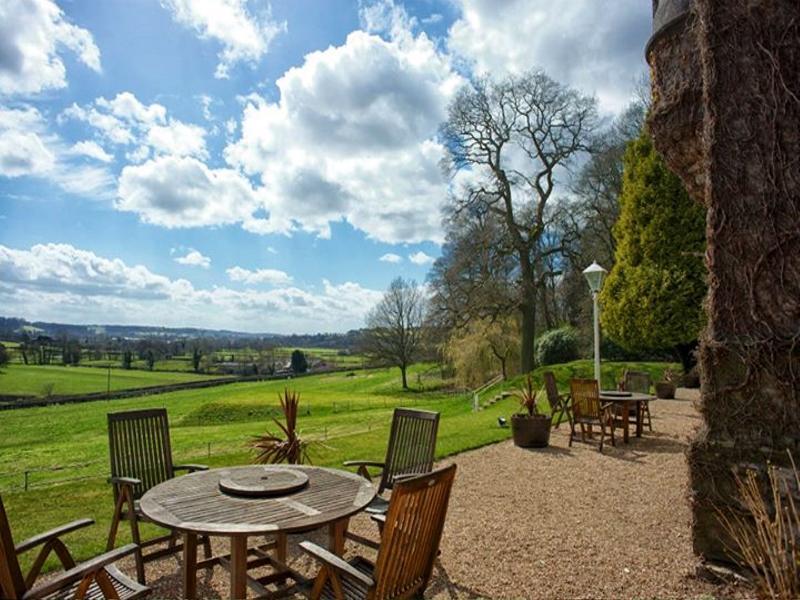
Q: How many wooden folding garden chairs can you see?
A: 7